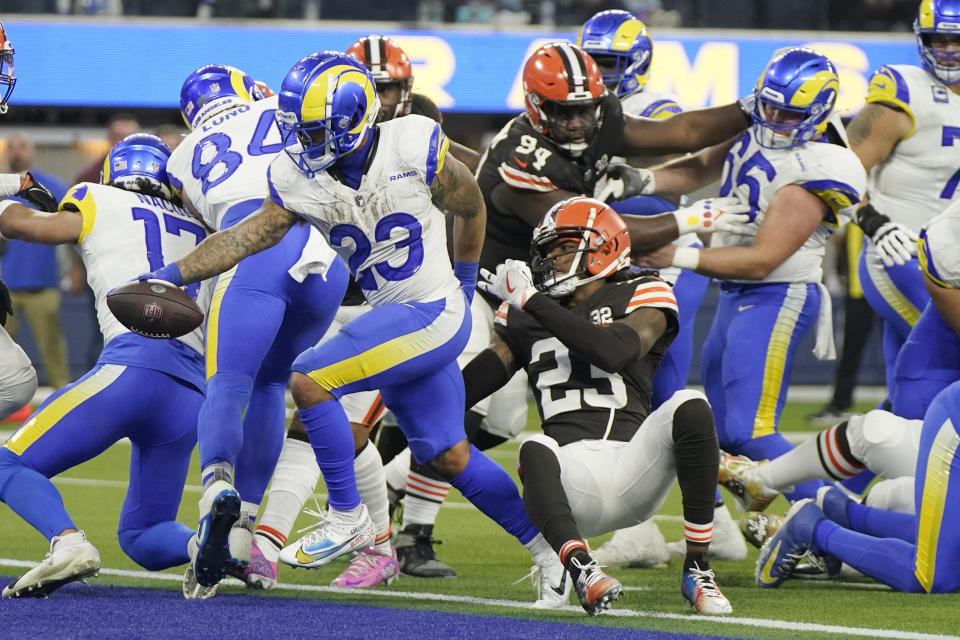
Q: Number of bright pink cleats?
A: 2